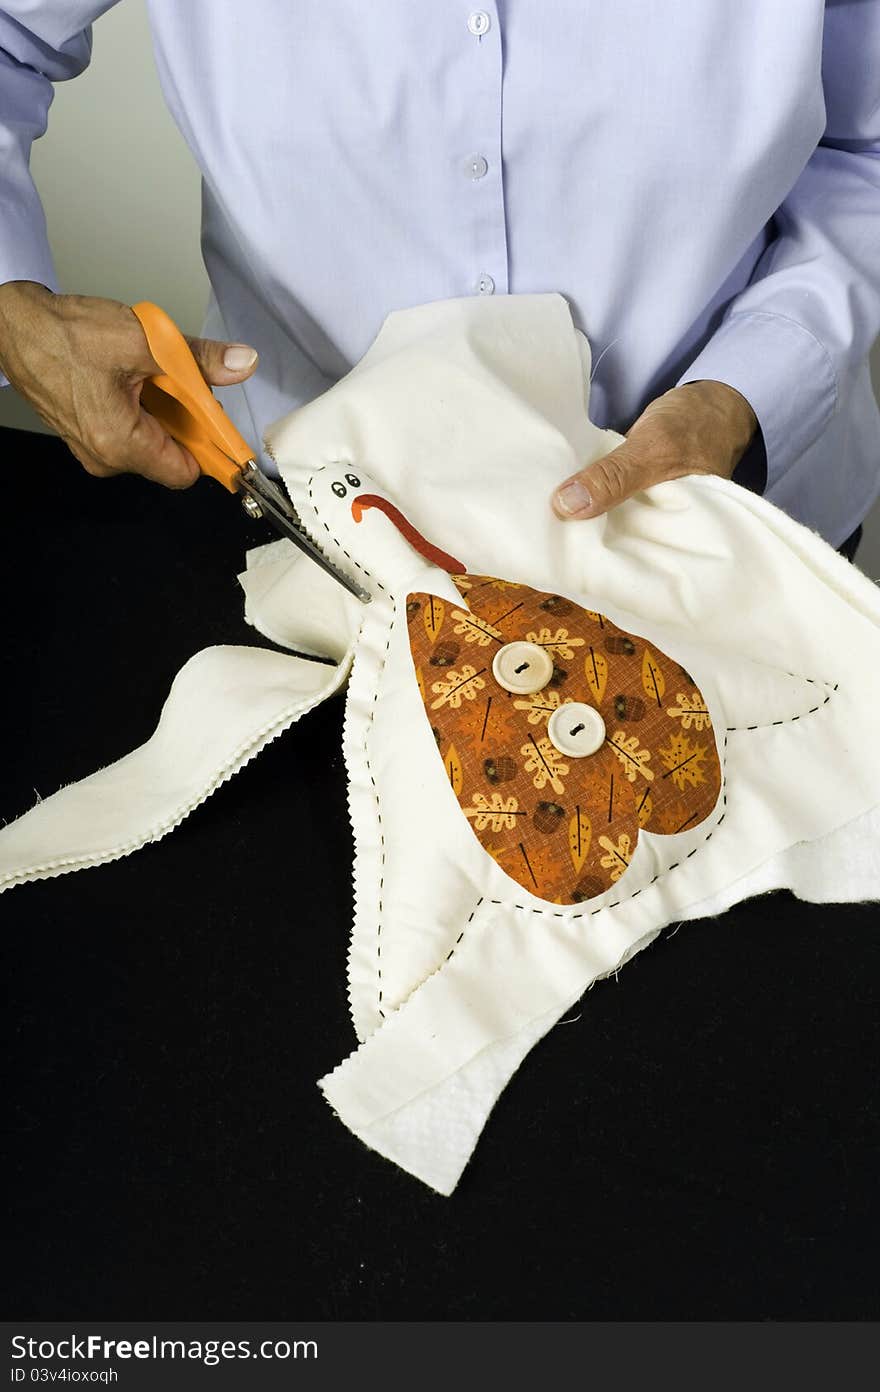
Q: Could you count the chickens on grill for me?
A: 0